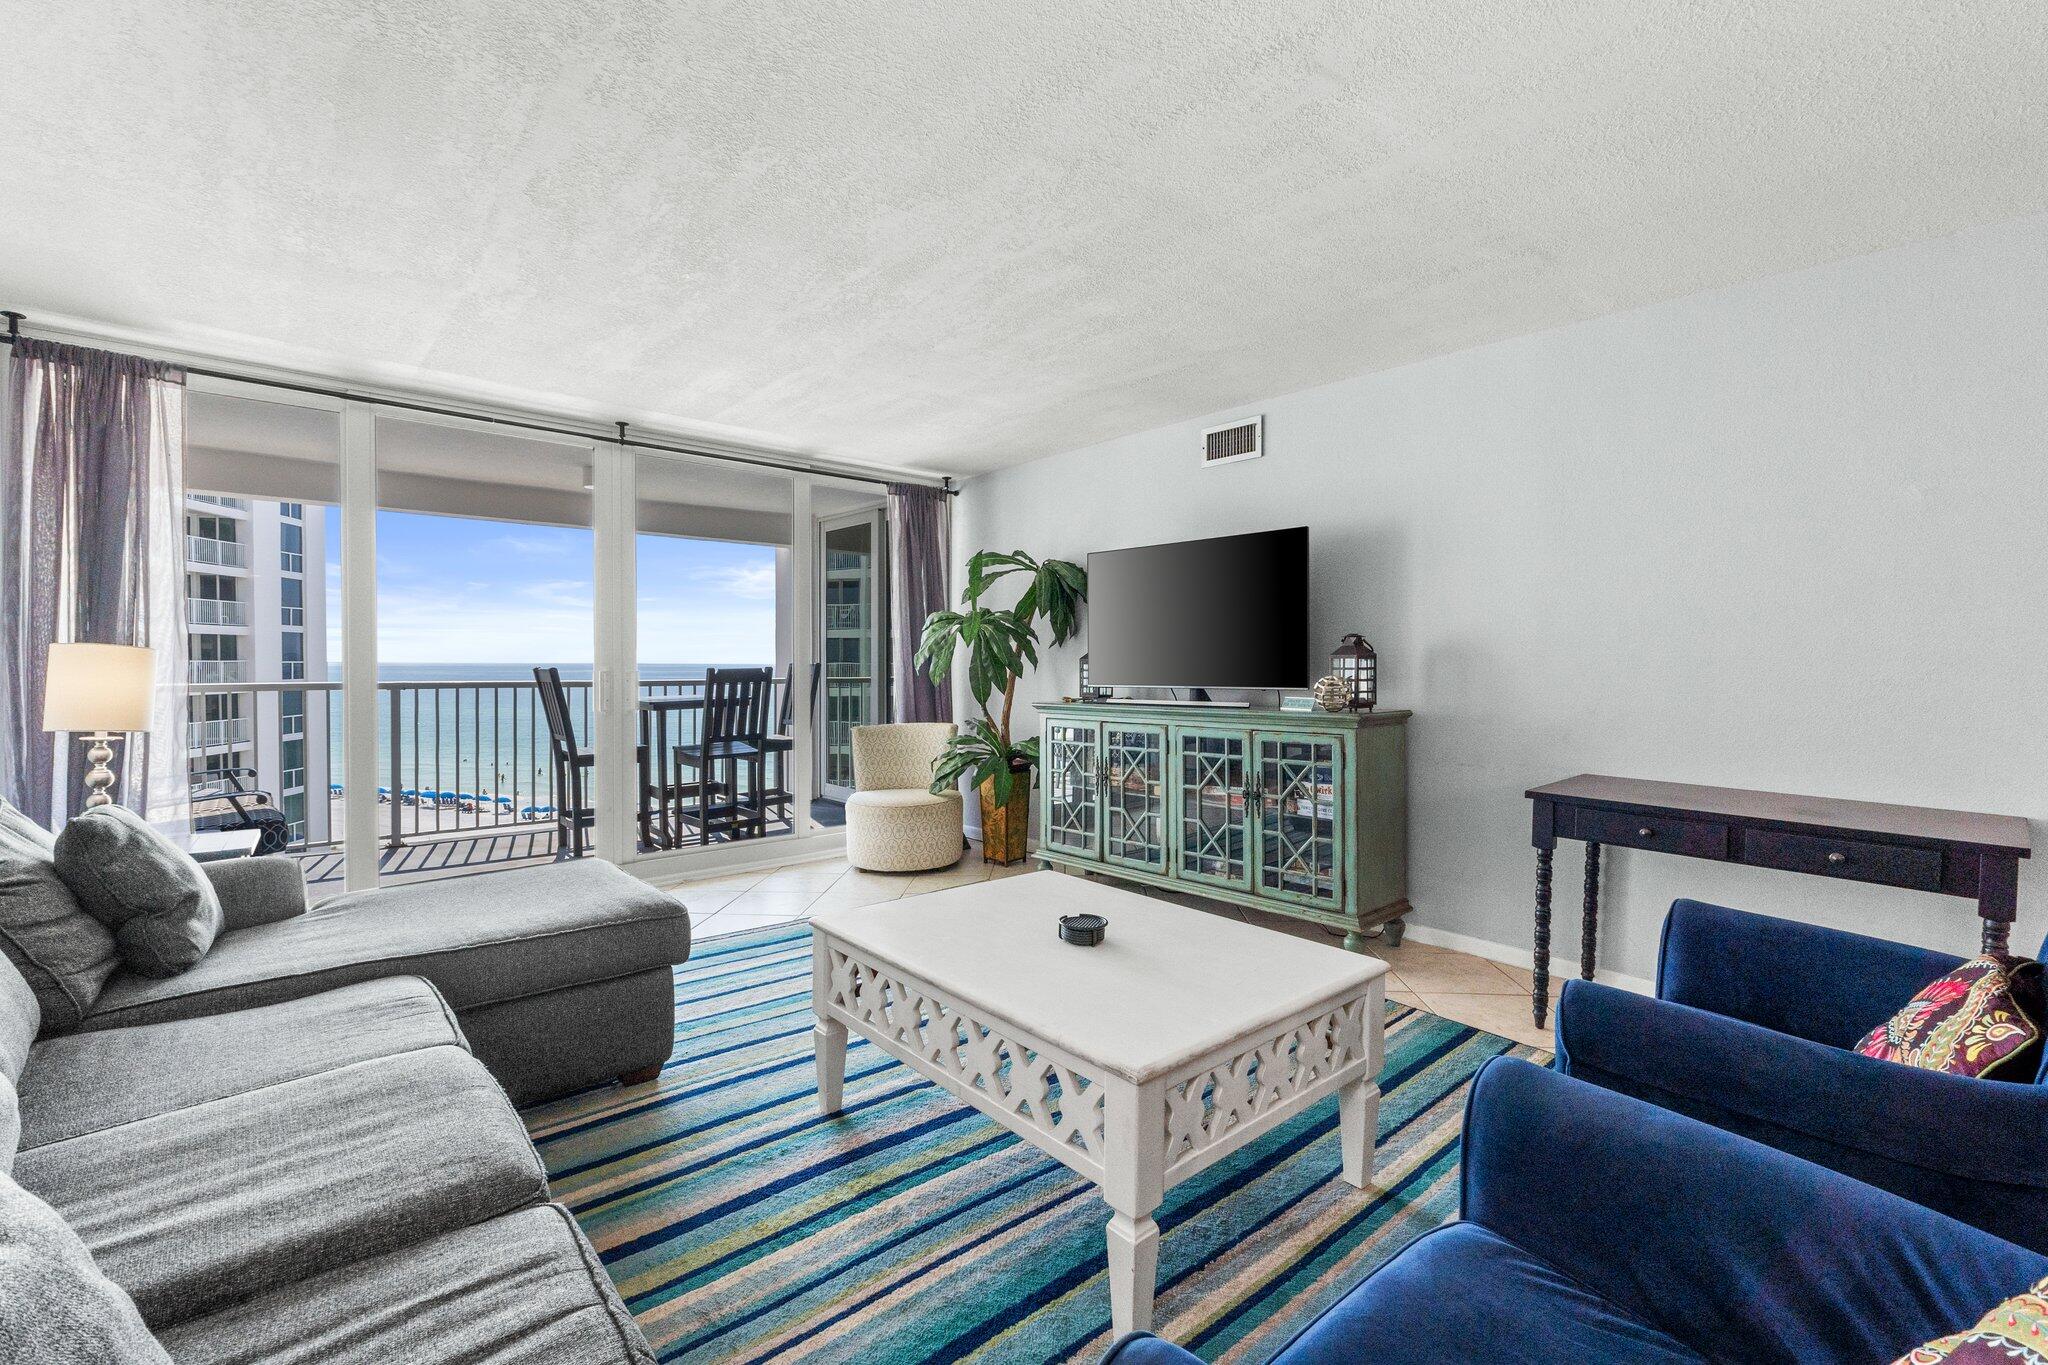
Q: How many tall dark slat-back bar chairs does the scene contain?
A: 3